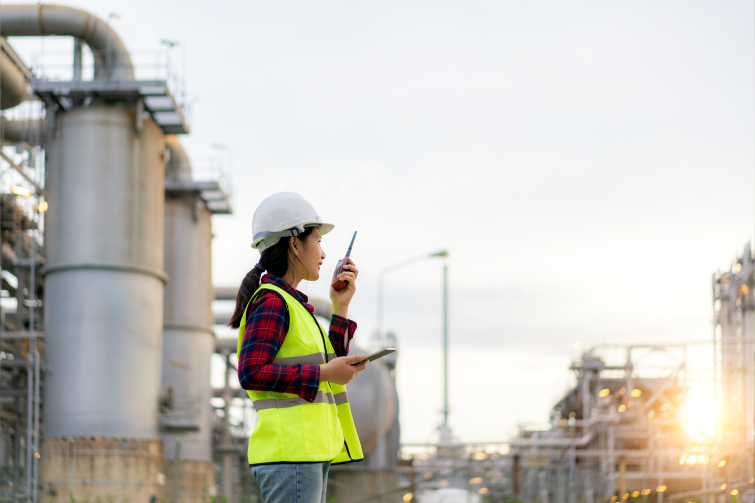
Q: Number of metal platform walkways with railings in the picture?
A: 2